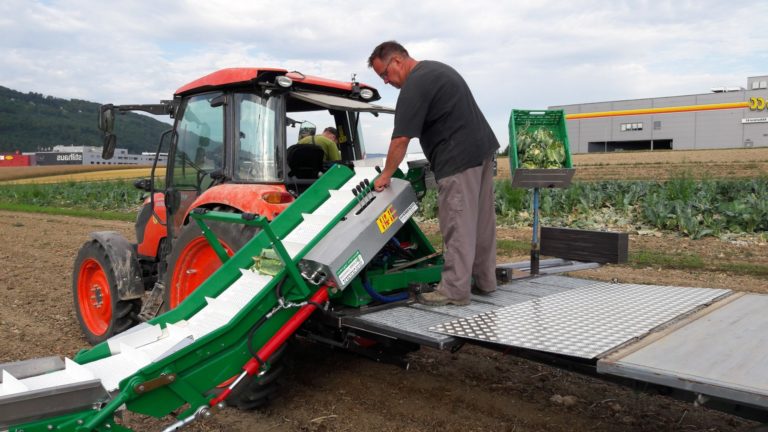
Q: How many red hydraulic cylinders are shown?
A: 1